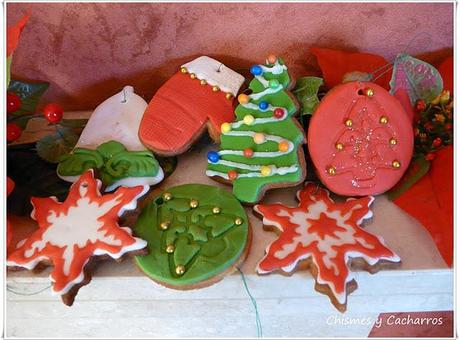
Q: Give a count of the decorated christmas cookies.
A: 7